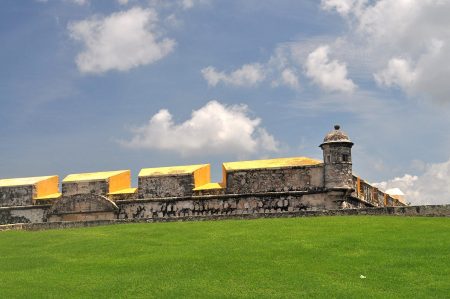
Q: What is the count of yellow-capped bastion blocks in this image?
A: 4